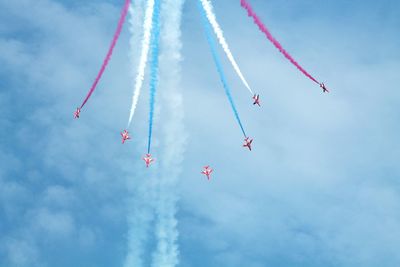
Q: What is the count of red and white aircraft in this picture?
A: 7